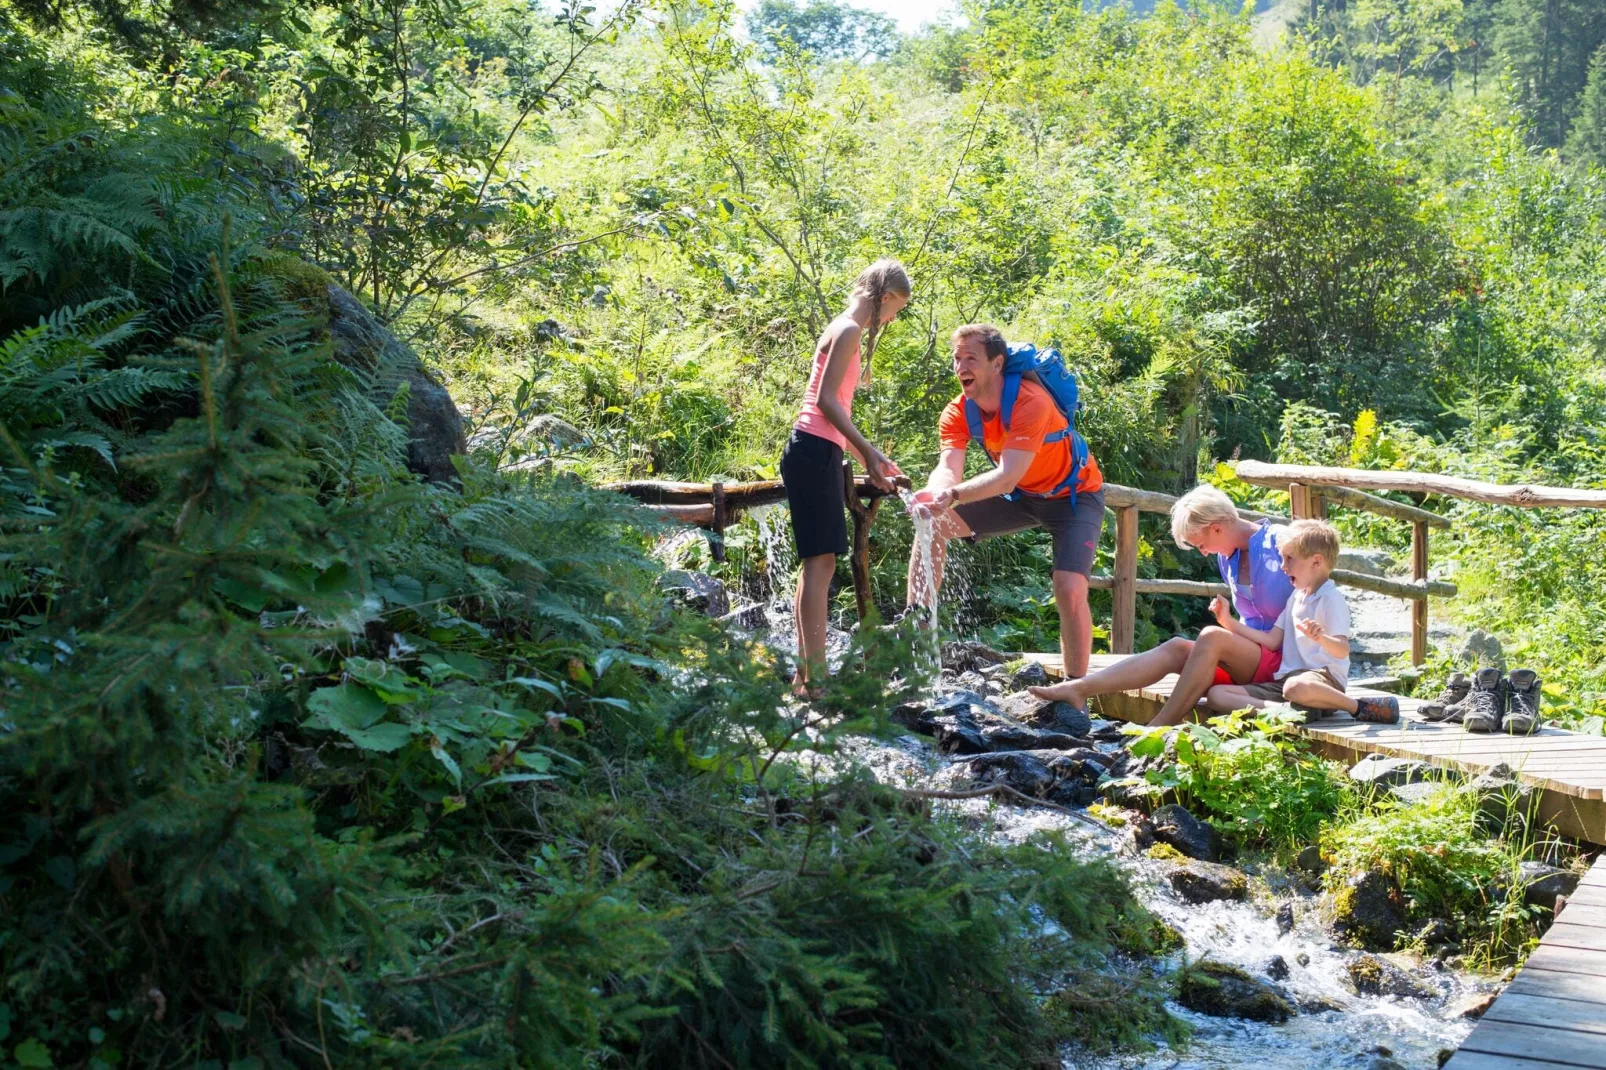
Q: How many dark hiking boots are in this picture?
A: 4